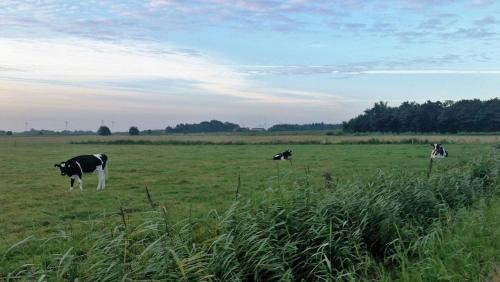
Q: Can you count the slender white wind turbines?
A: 4